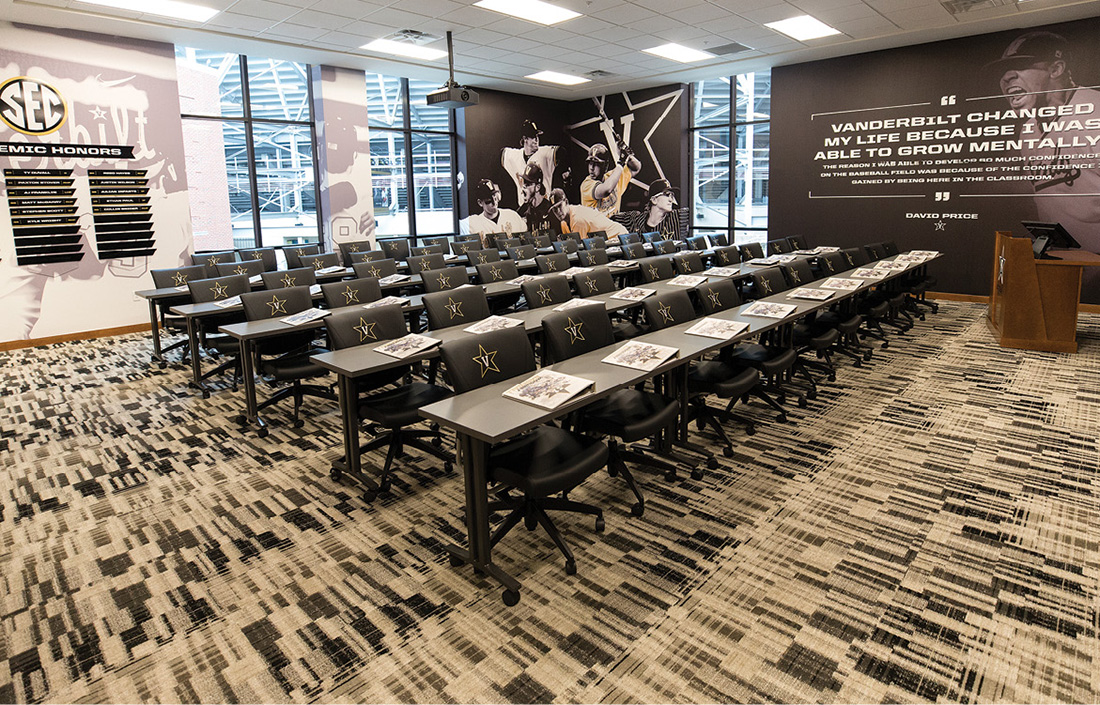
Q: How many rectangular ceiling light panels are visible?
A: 6